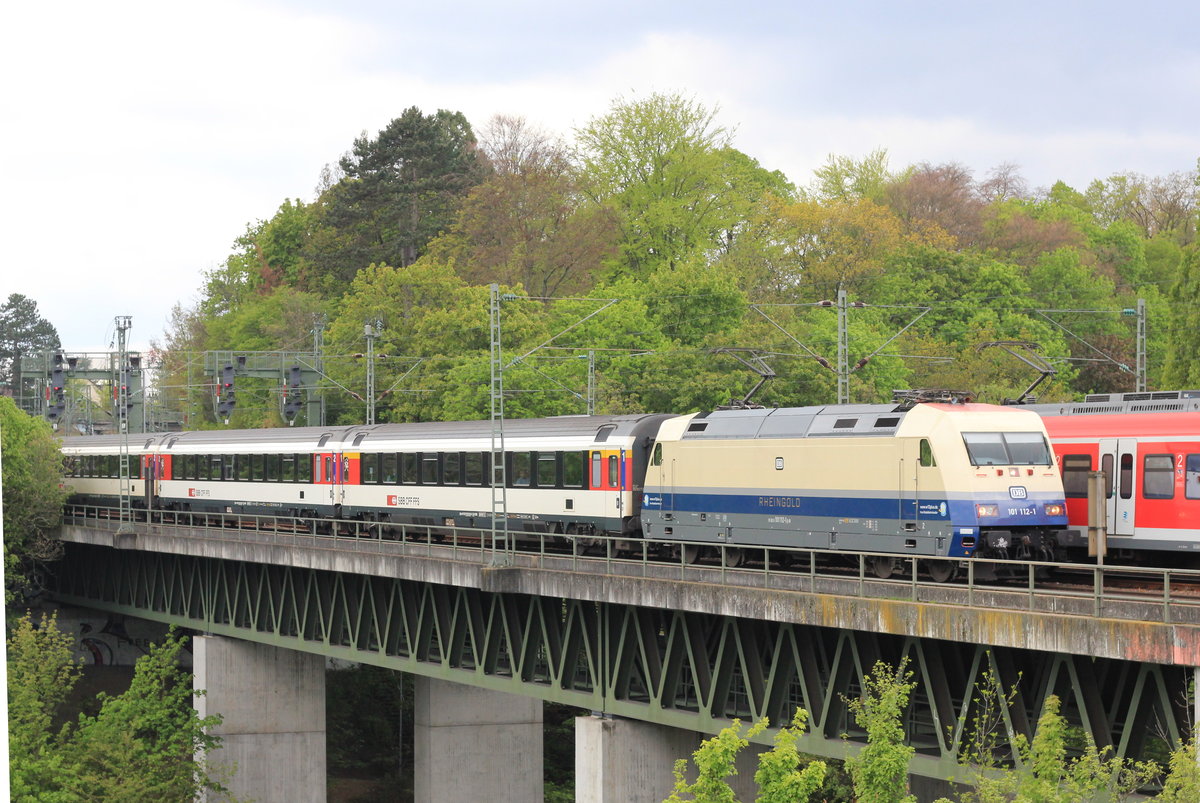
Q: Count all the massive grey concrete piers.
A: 3